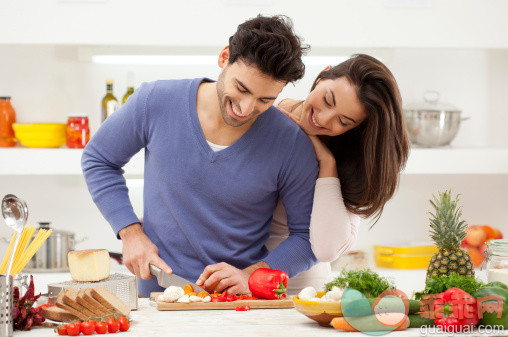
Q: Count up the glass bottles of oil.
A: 2